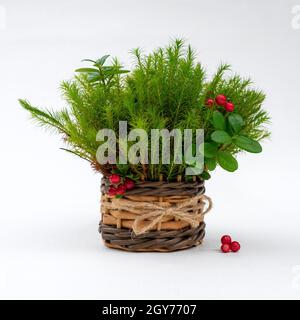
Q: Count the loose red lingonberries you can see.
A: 3